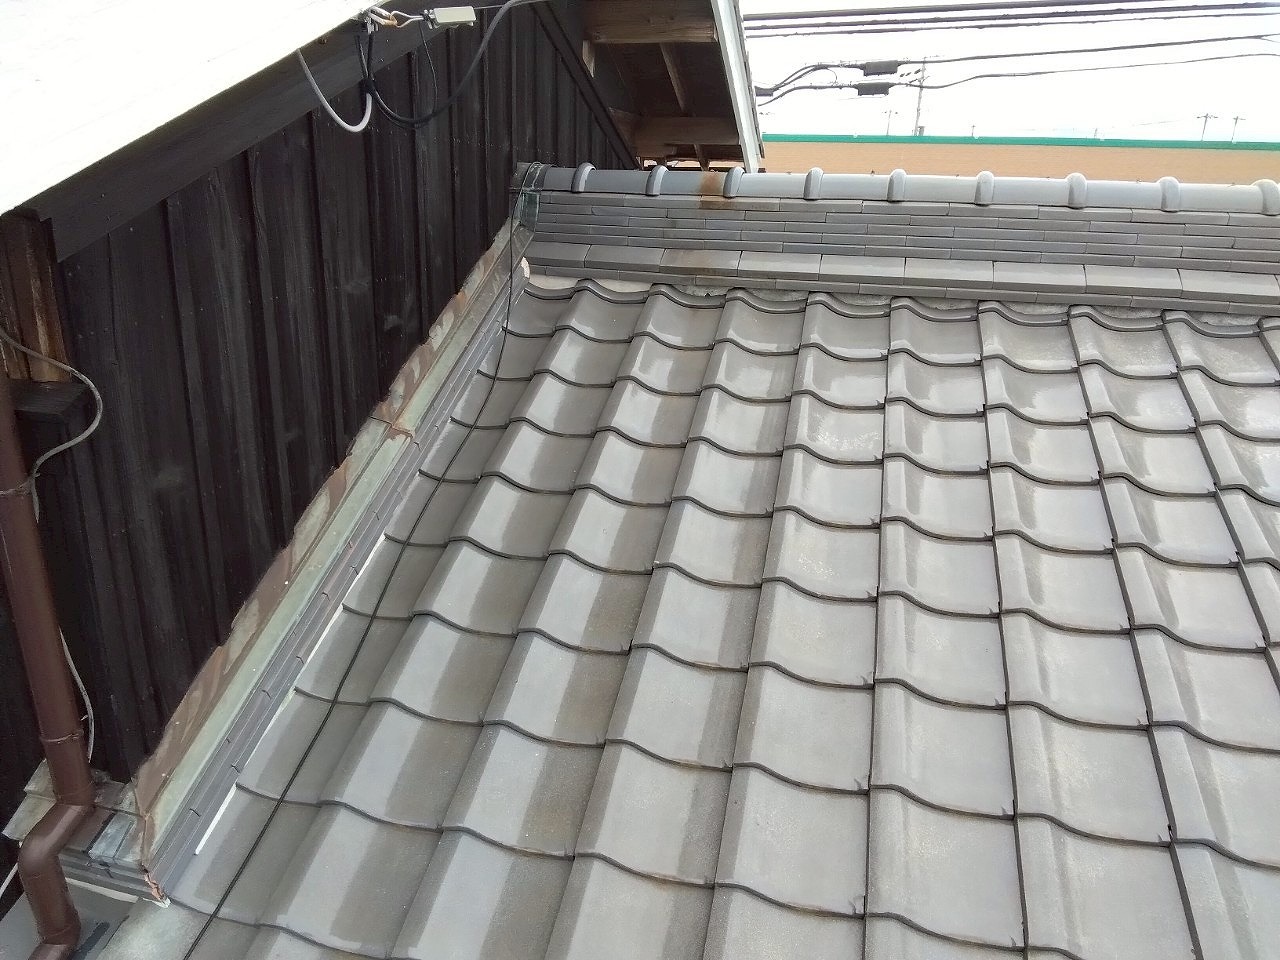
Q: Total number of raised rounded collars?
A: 9